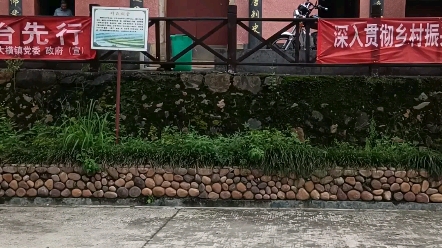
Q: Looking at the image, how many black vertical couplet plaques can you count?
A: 4